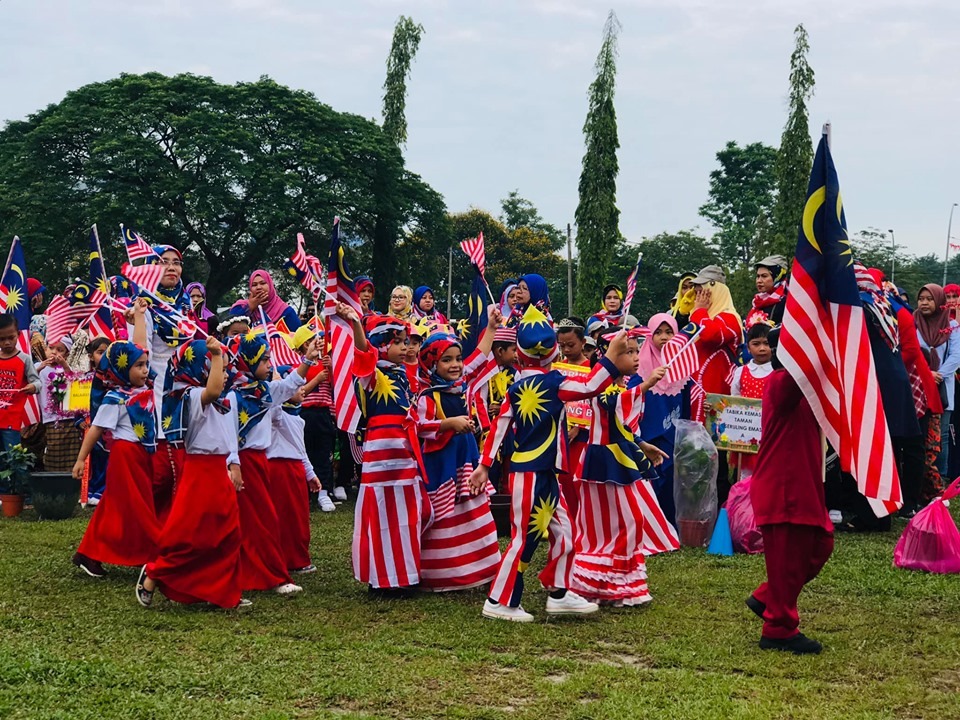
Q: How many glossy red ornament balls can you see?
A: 0